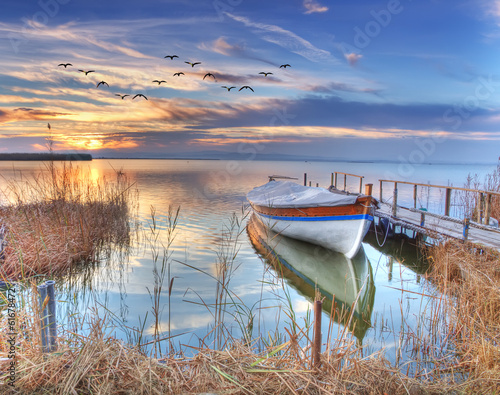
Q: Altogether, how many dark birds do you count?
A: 14